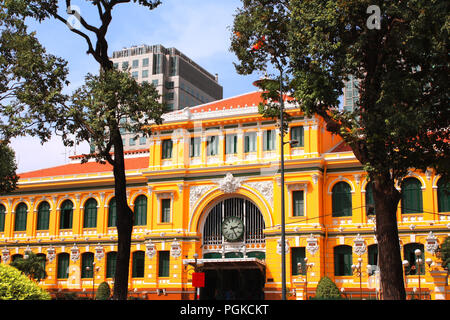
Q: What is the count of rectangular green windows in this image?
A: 11